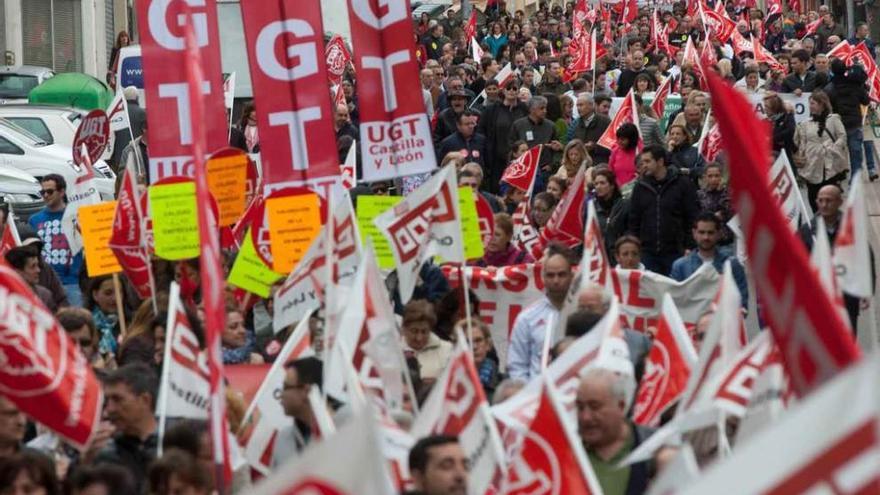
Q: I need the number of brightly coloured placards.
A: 7